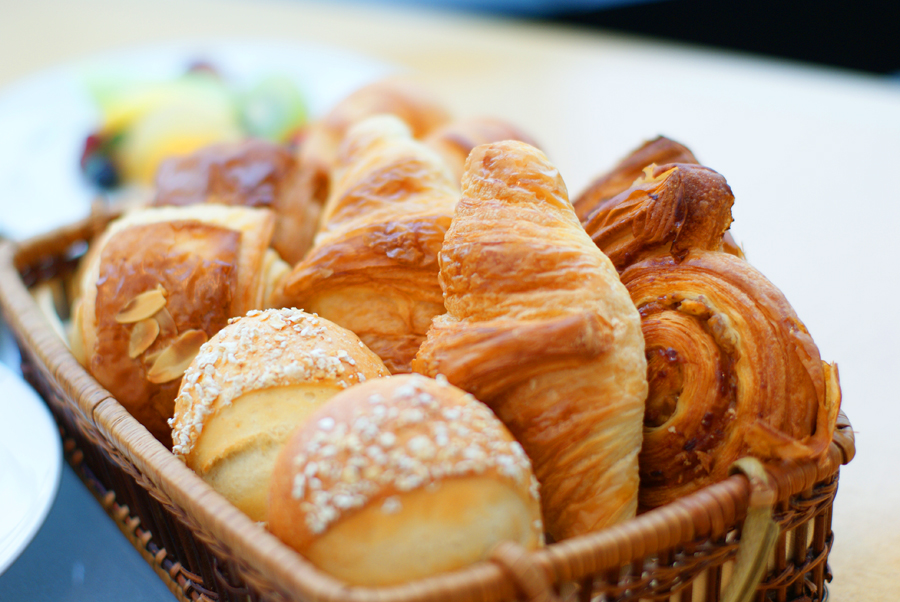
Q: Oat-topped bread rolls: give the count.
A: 2